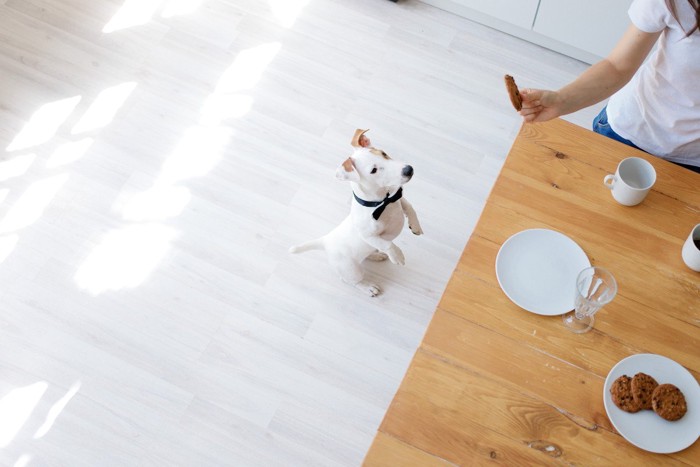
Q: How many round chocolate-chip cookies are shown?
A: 4